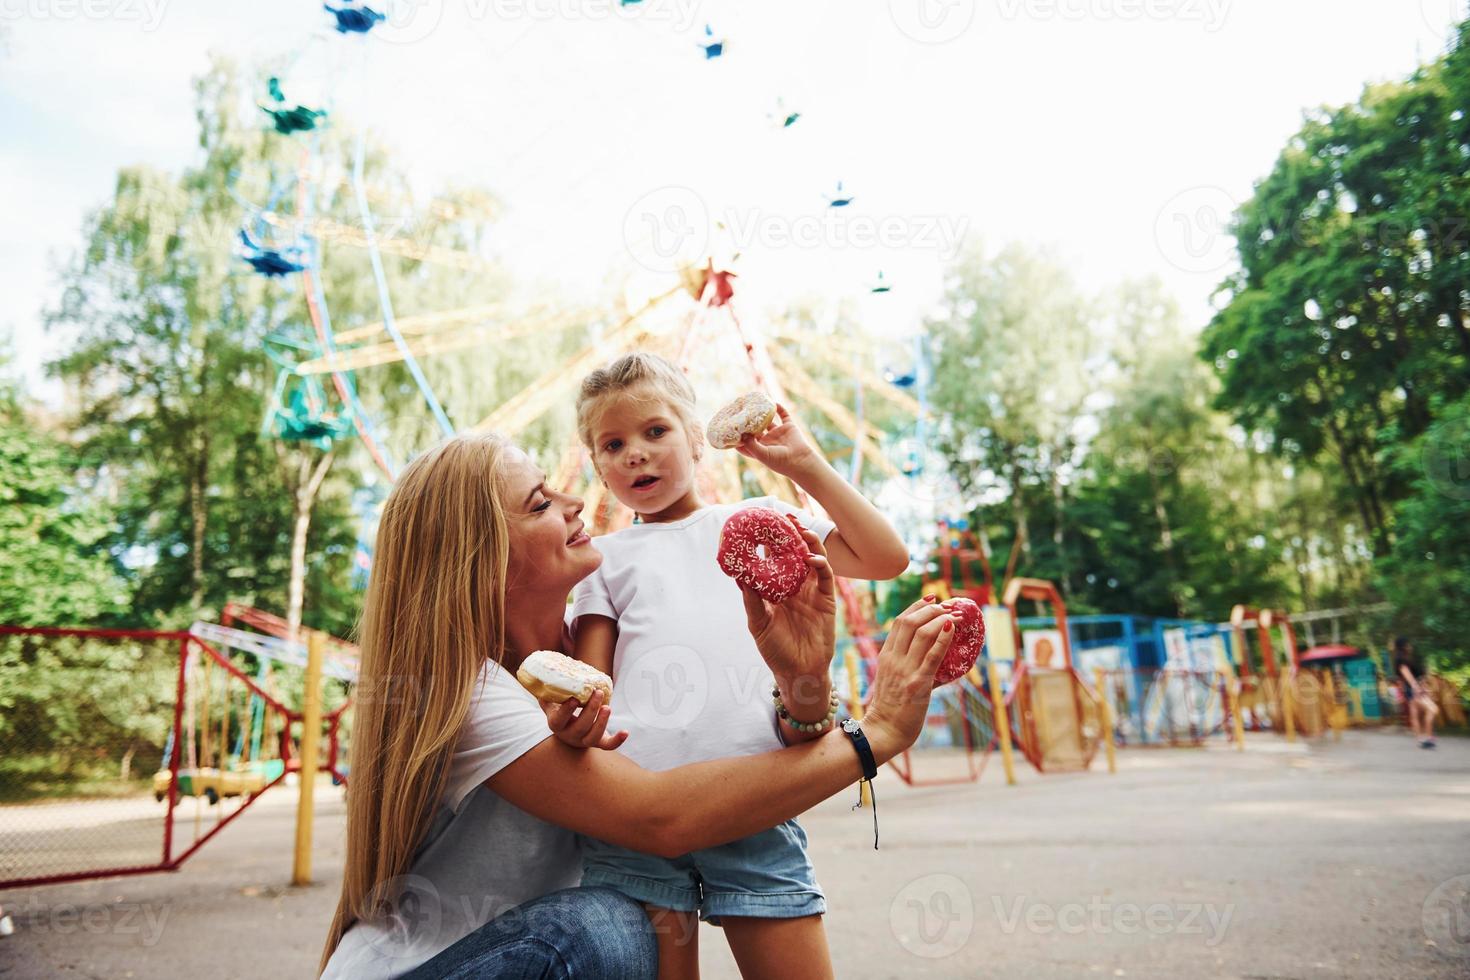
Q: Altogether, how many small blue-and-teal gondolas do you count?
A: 11